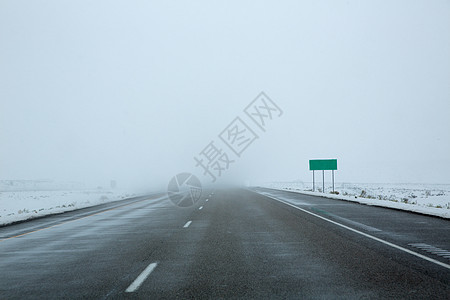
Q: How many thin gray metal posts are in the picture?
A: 3